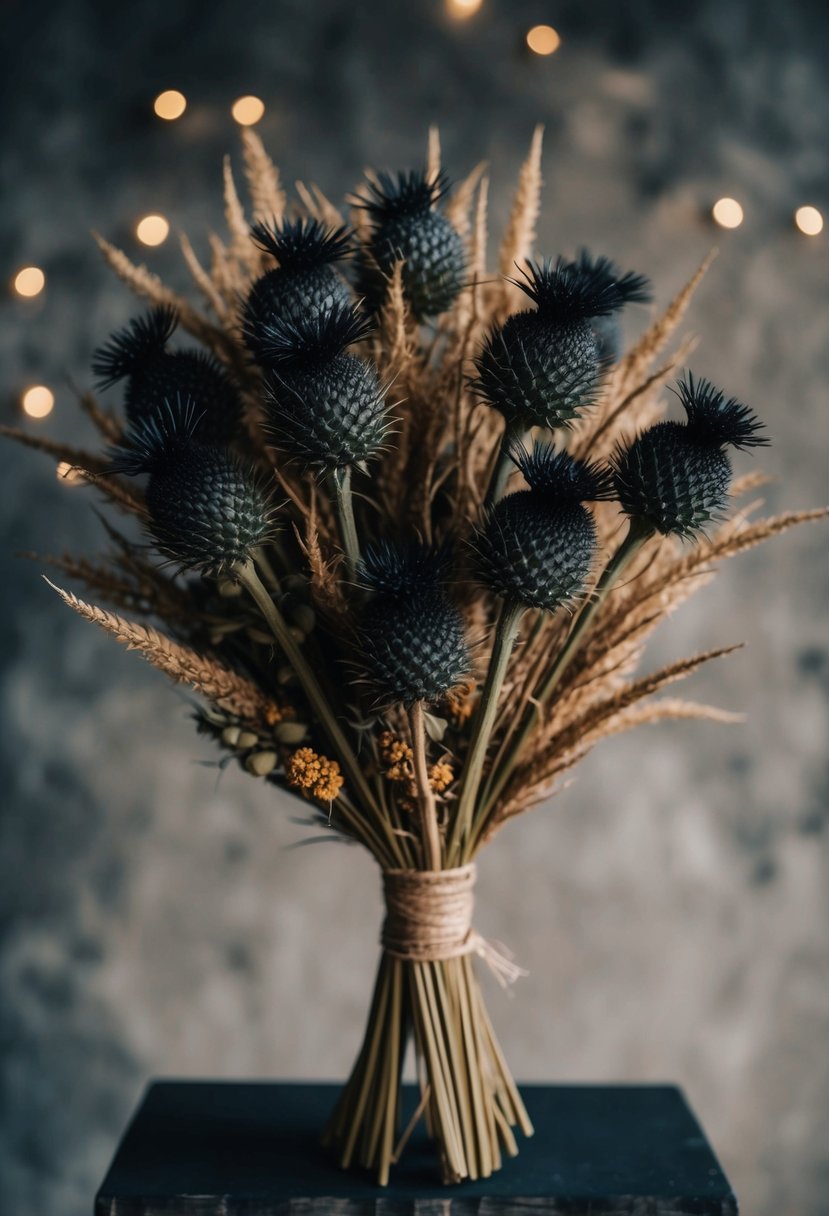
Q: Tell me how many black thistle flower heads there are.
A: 10